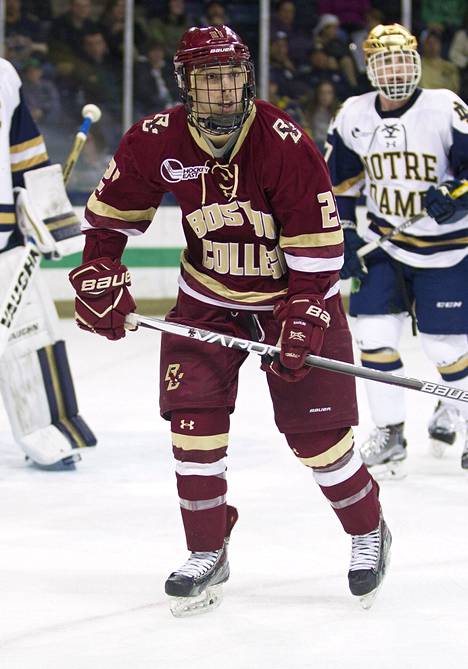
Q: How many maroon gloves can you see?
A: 2